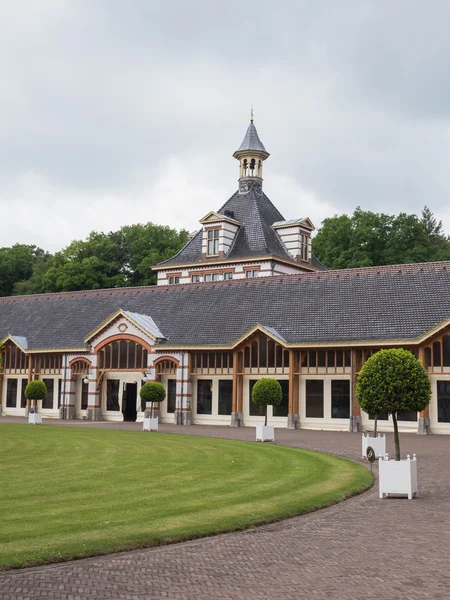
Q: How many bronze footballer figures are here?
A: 0